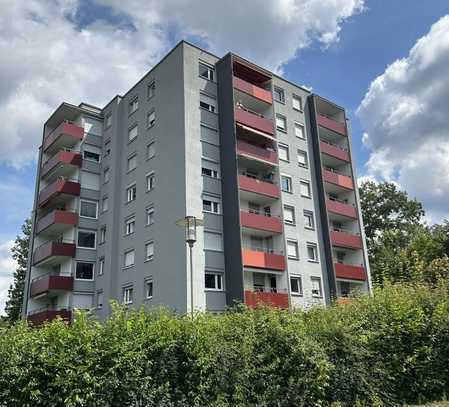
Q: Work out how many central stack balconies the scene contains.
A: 7